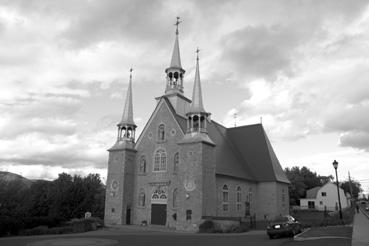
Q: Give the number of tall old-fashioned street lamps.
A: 1